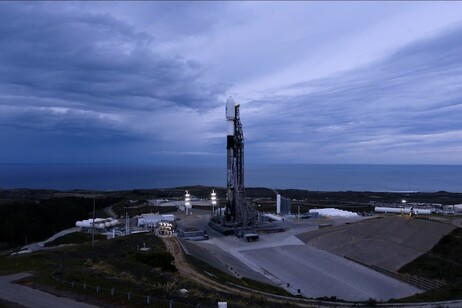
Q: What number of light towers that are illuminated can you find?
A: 2